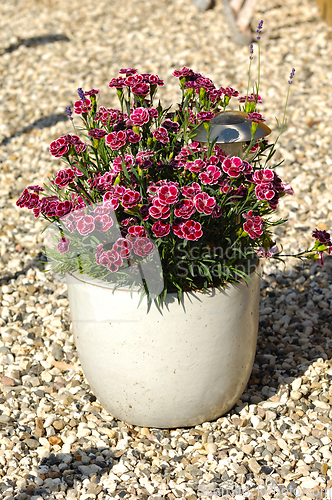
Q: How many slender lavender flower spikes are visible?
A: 5